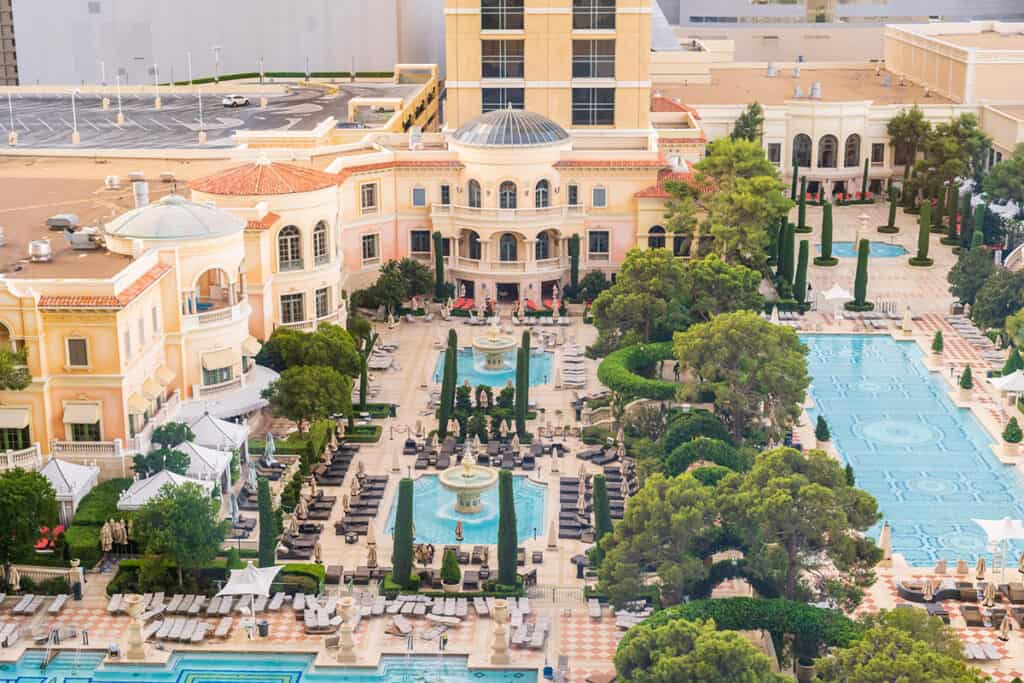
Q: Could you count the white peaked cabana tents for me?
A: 4